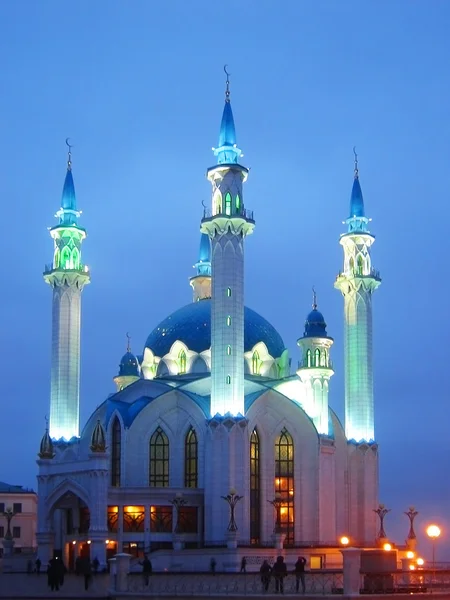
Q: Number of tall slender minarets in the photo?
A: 4